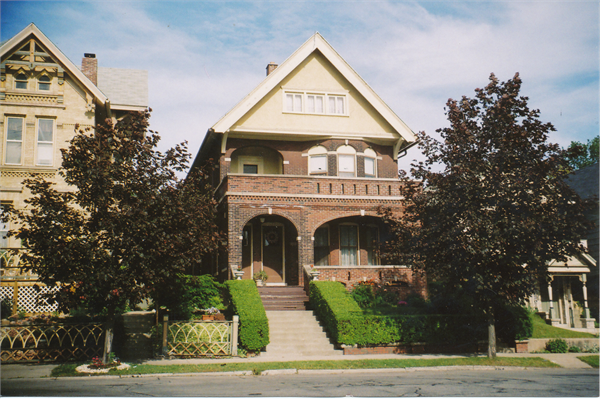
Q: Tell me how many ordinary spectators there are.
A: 0